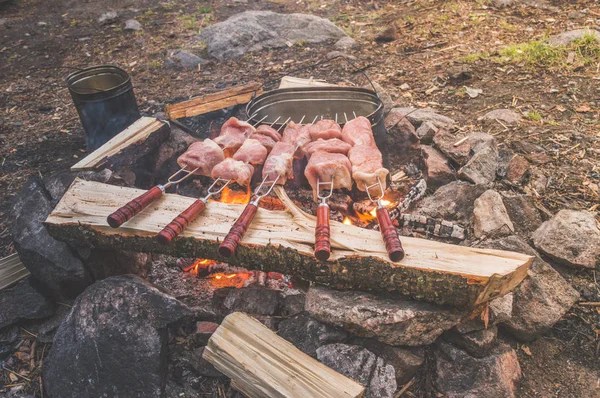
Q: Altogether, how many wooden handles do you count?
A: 5